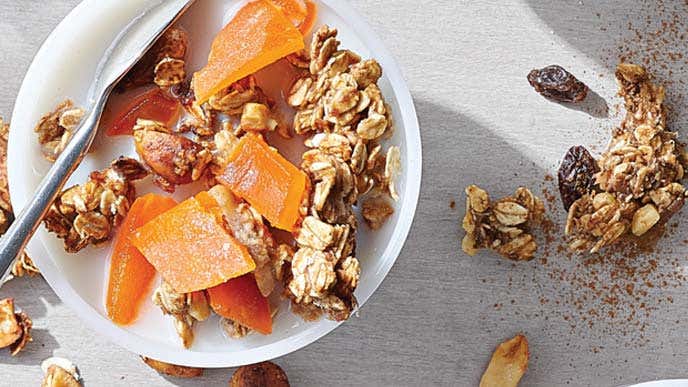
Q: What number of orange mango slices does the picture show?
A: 7